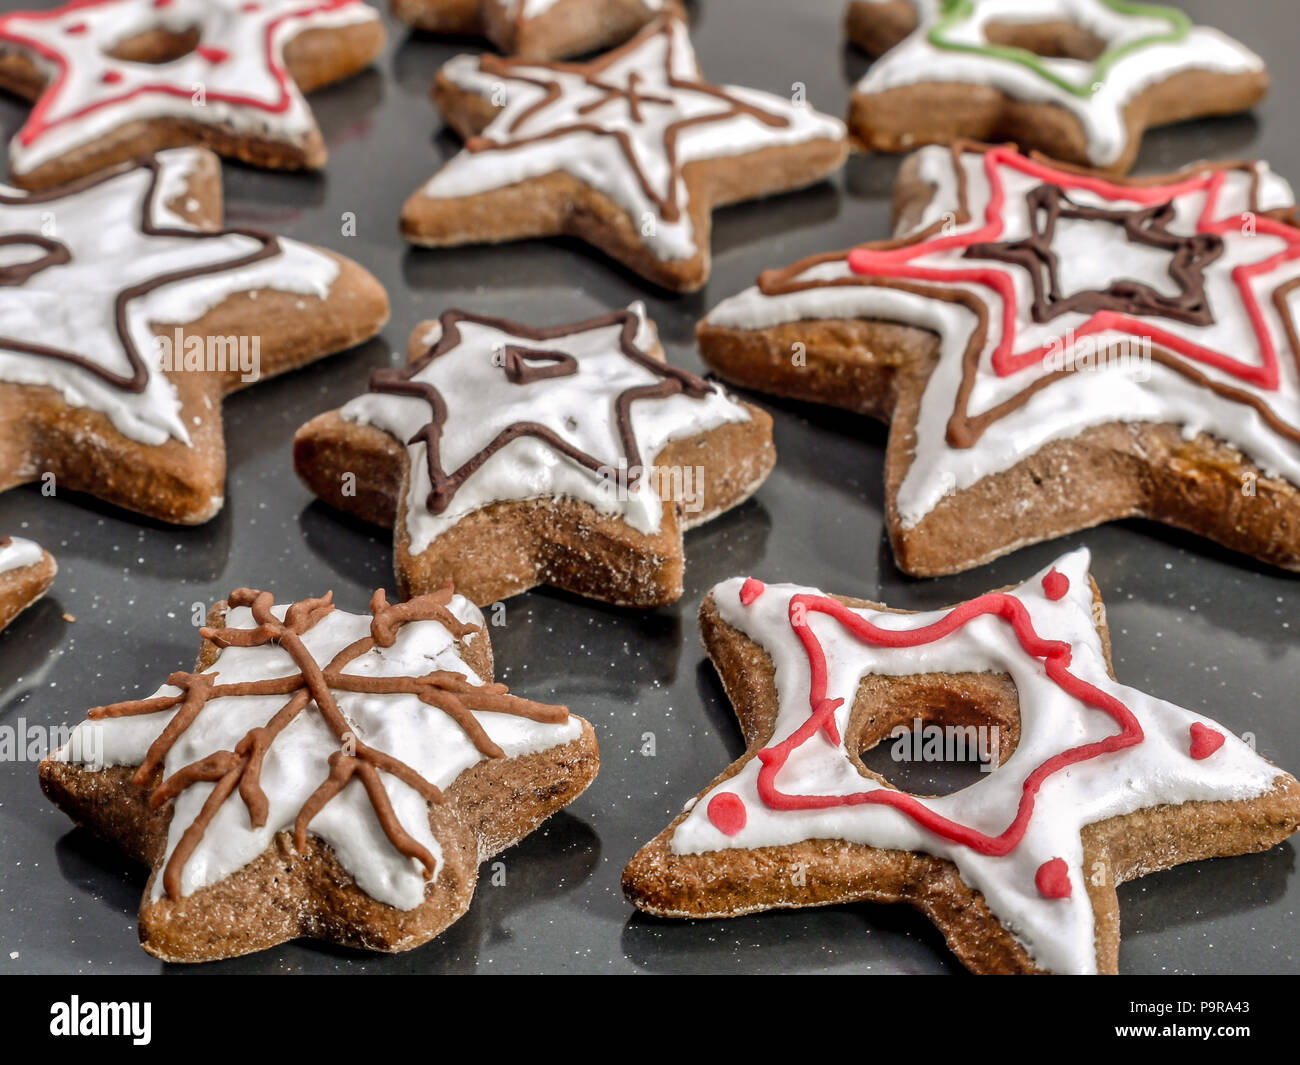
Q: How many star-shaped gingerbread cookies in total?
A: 10